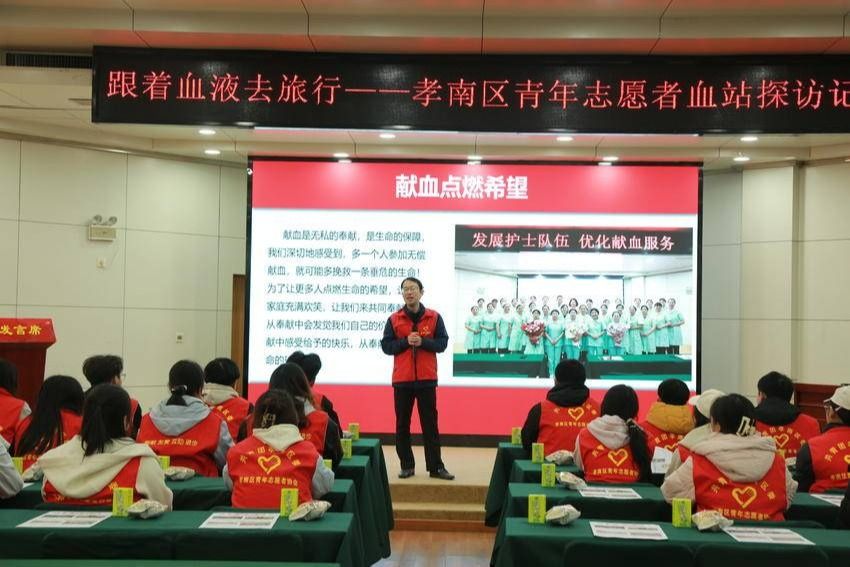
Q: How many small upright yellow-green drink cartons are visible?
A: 12